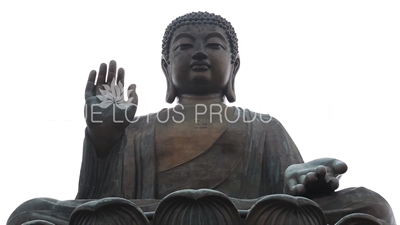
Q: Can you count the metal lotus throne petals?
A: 5